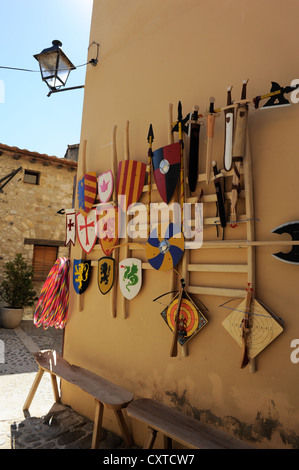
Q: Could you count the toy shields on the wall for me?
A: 10